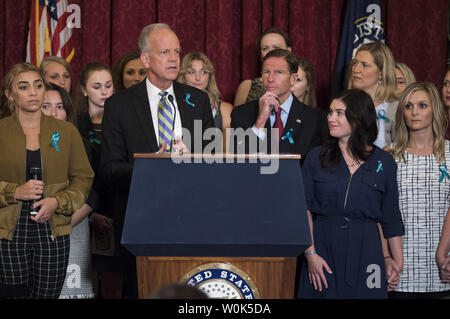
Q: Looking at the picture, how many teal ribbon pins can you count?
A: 7